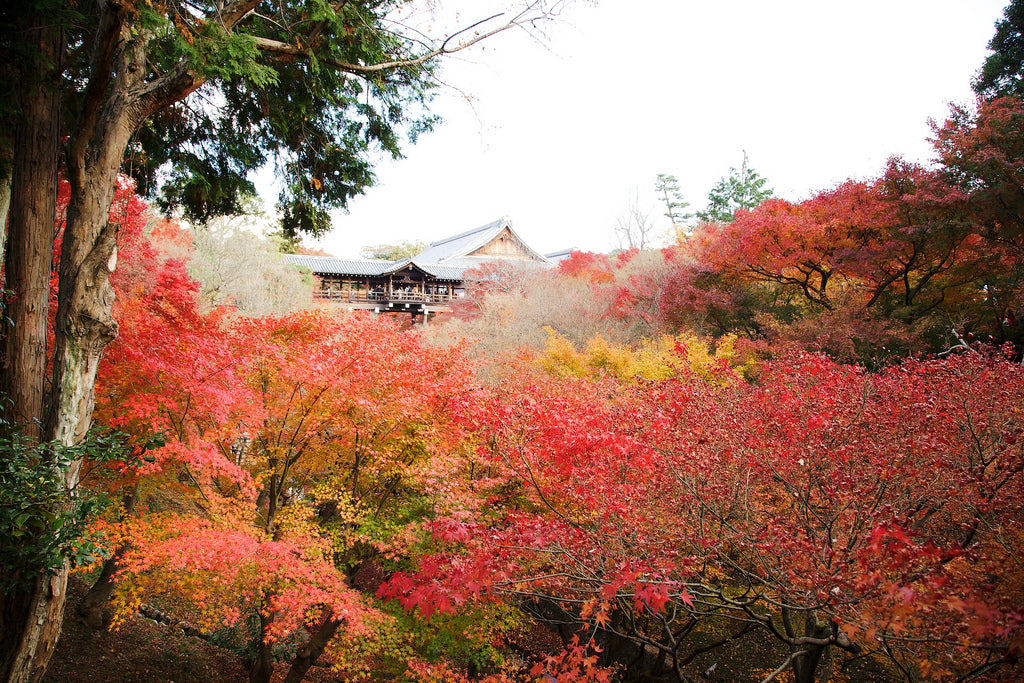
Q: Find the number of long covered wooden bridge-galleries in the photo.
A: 1